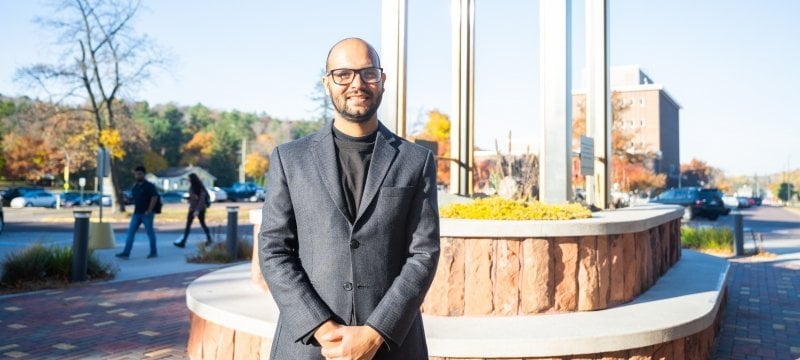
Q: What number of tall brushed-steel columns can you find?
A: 4